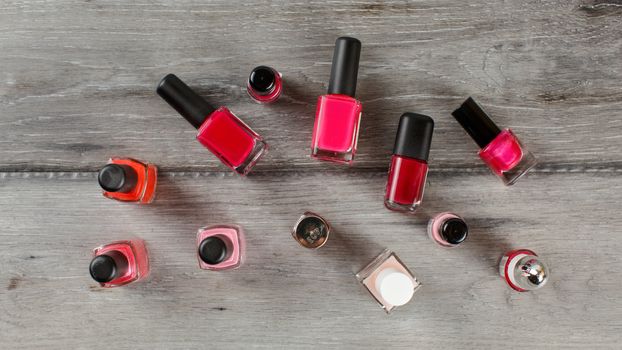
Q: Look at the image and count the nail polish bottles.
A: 12